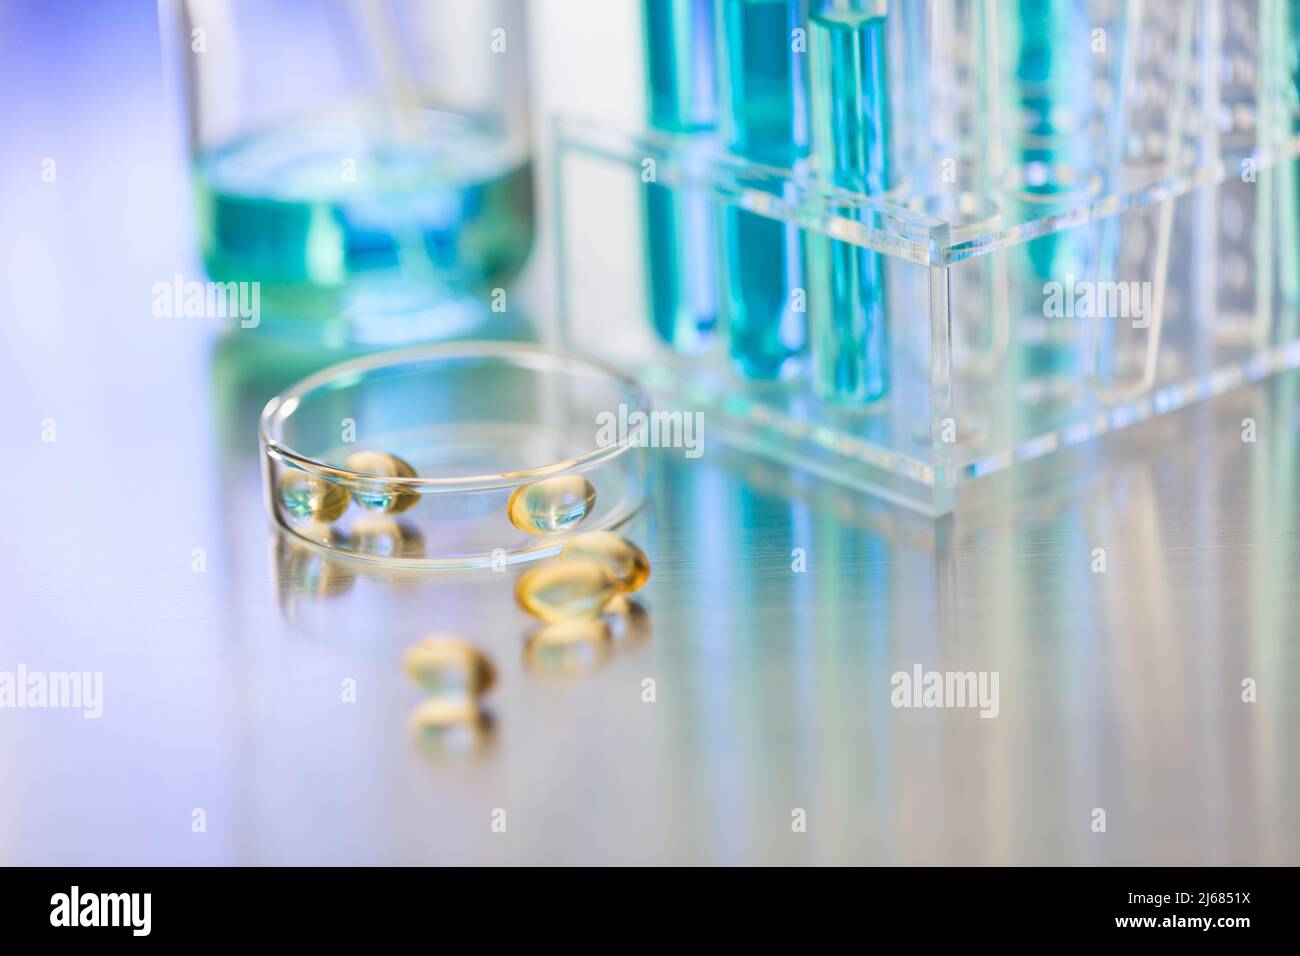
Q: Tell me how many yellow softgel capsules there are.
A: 6